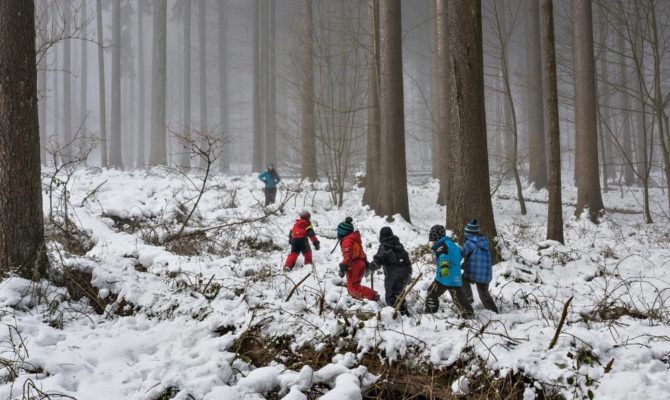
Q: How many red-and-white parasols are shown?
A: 0